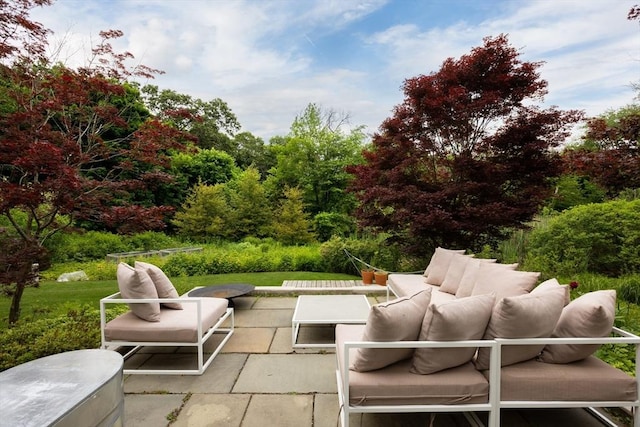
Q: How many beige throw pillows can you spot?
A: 12